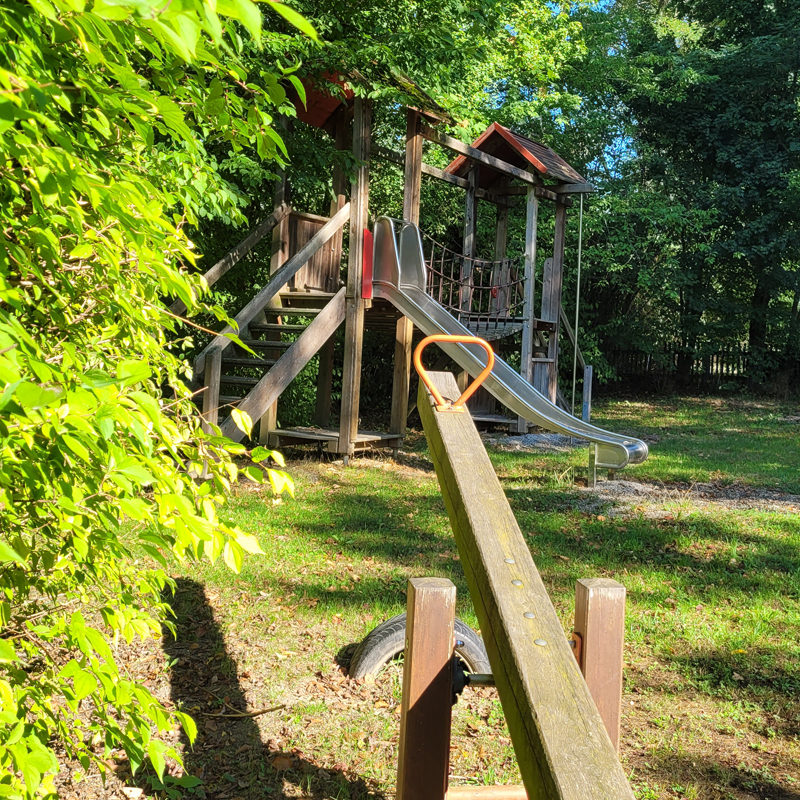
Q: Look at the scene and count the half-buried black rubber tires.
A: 1